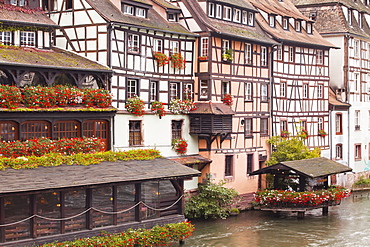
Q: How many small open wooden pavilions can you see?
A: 1